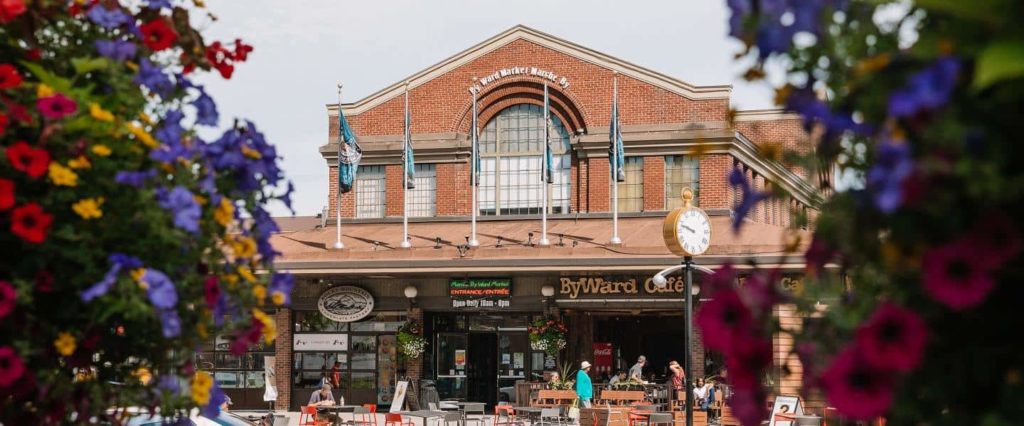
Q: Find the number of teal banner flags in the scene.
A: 5